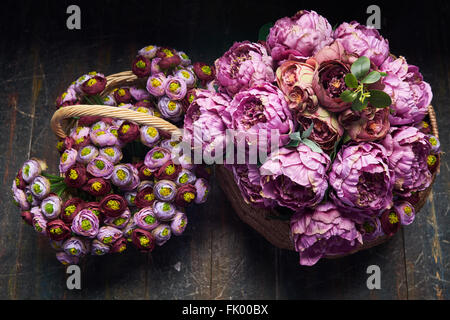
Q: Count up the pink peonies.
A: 11